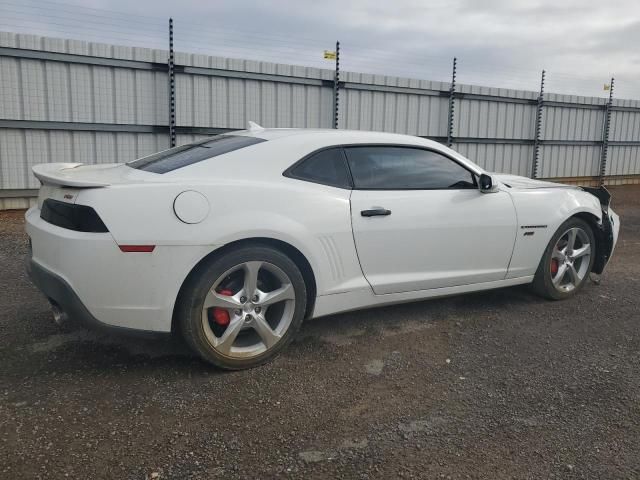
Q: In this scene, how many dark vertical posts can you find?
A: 5